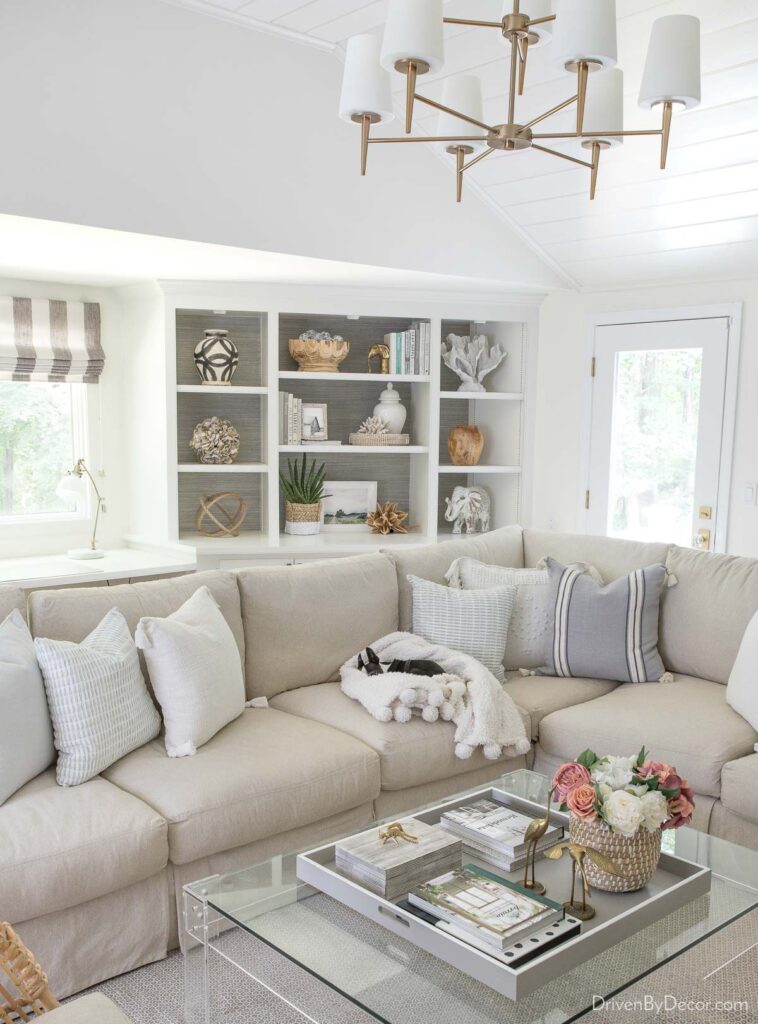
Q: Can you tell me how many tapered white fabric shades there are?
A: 7